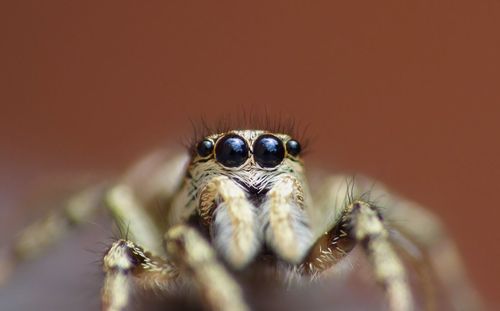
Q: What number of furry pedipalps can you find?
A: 2